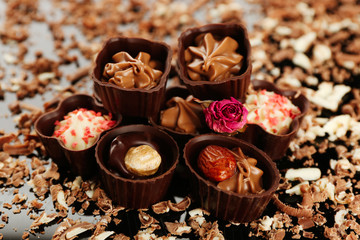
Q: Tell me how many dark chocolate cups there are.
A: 7